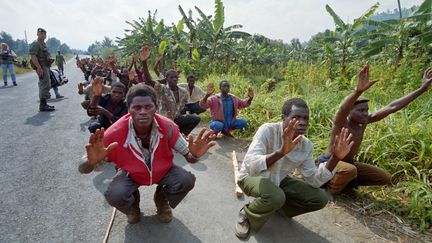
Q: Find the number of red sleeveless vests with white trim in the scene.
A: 1